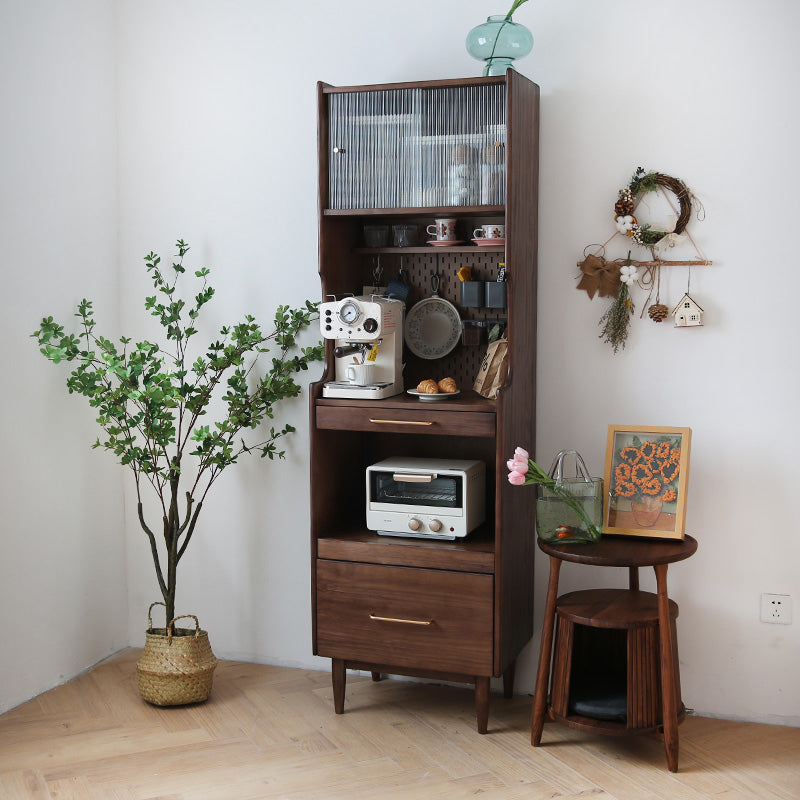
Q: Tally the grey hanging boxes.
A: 2